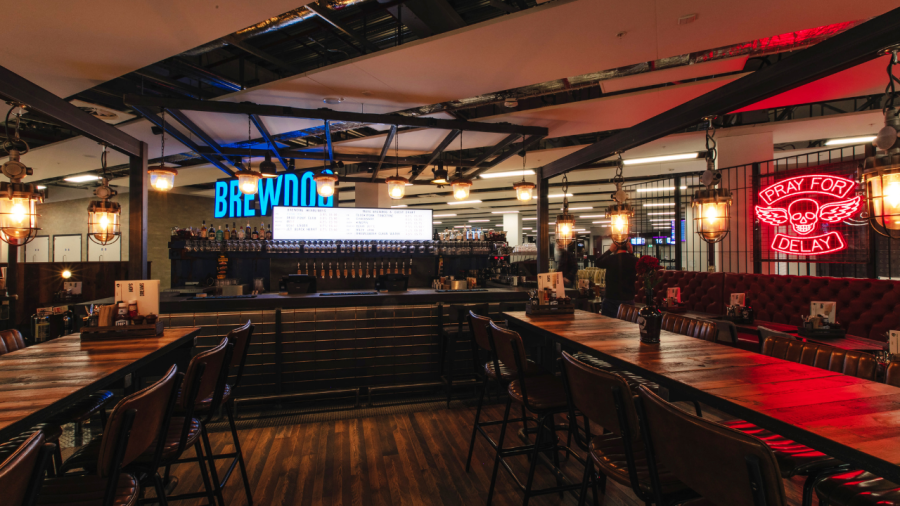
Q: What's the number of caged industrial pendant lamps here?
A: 6